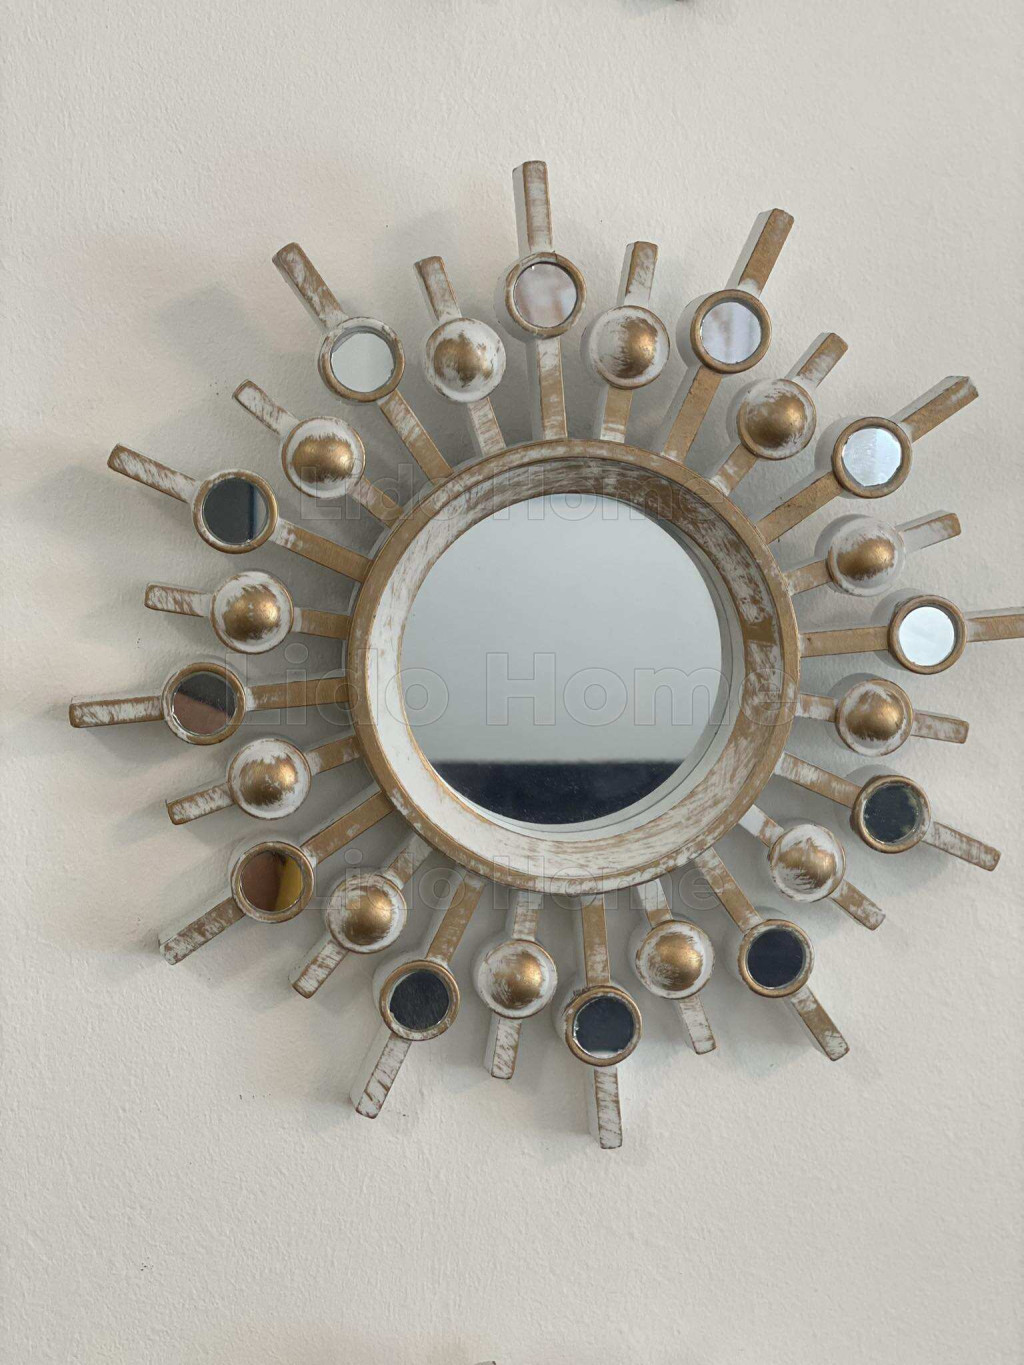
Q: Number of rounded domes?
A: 12